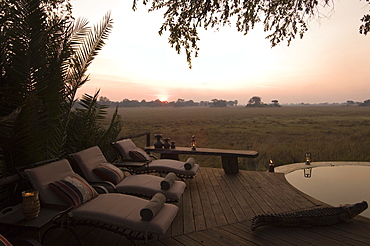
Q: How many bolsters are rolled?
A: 3